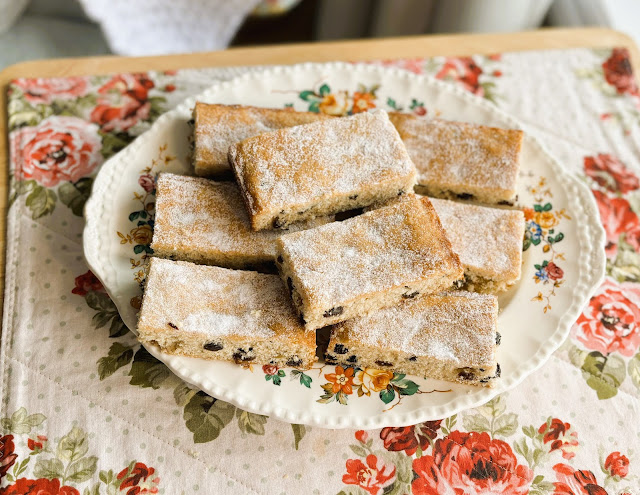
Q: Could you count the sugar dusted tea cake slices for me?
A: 8